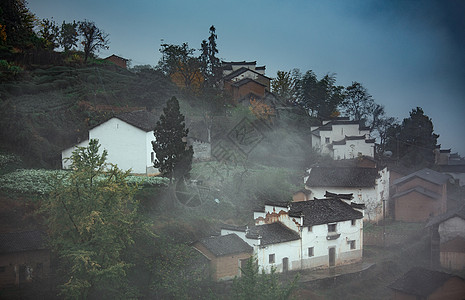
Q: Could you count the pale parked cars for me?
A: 0